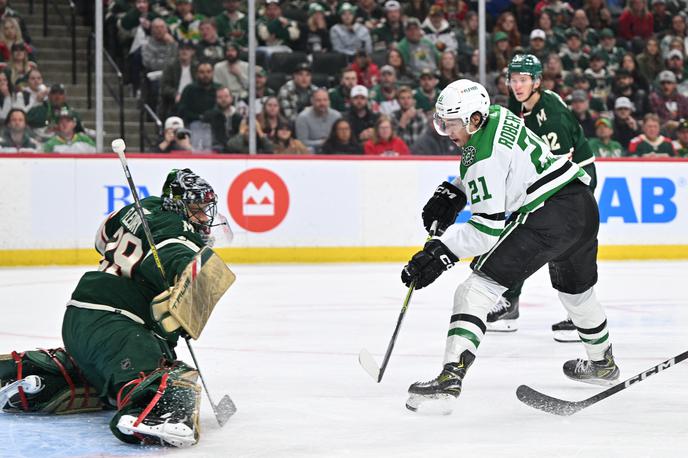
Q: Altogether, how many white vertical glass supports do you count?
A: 3